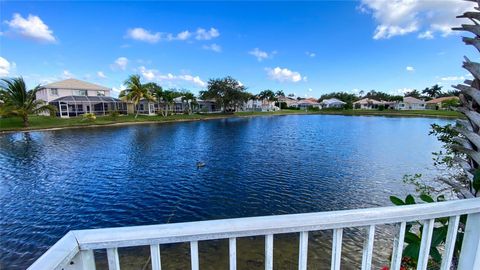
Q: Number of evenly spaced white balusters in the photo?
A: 11